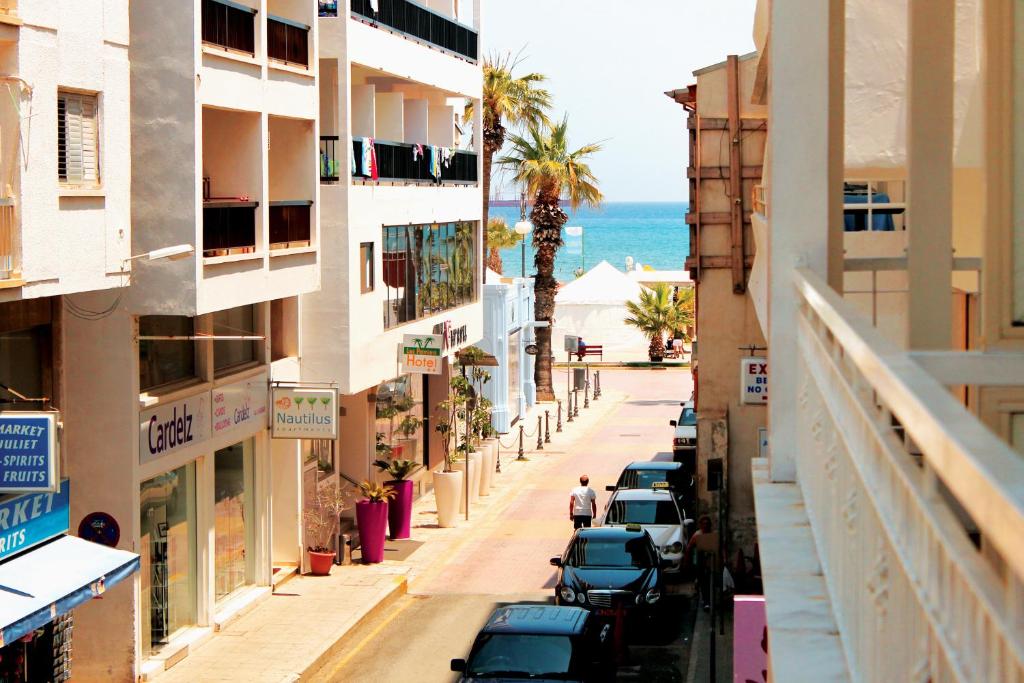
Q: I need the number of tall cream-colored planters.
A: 5